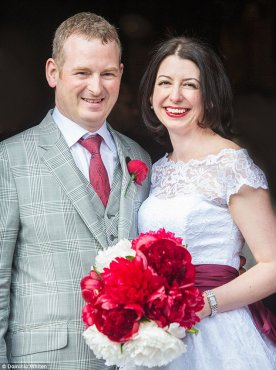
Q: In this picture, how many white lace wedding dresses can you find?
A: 1